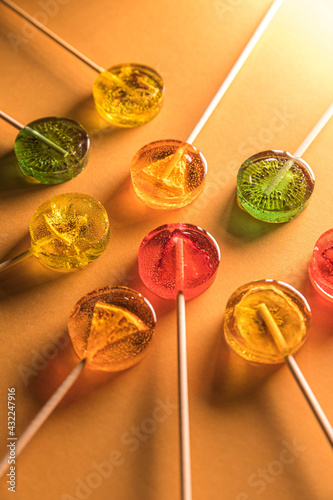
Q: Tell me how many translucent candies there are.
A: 9